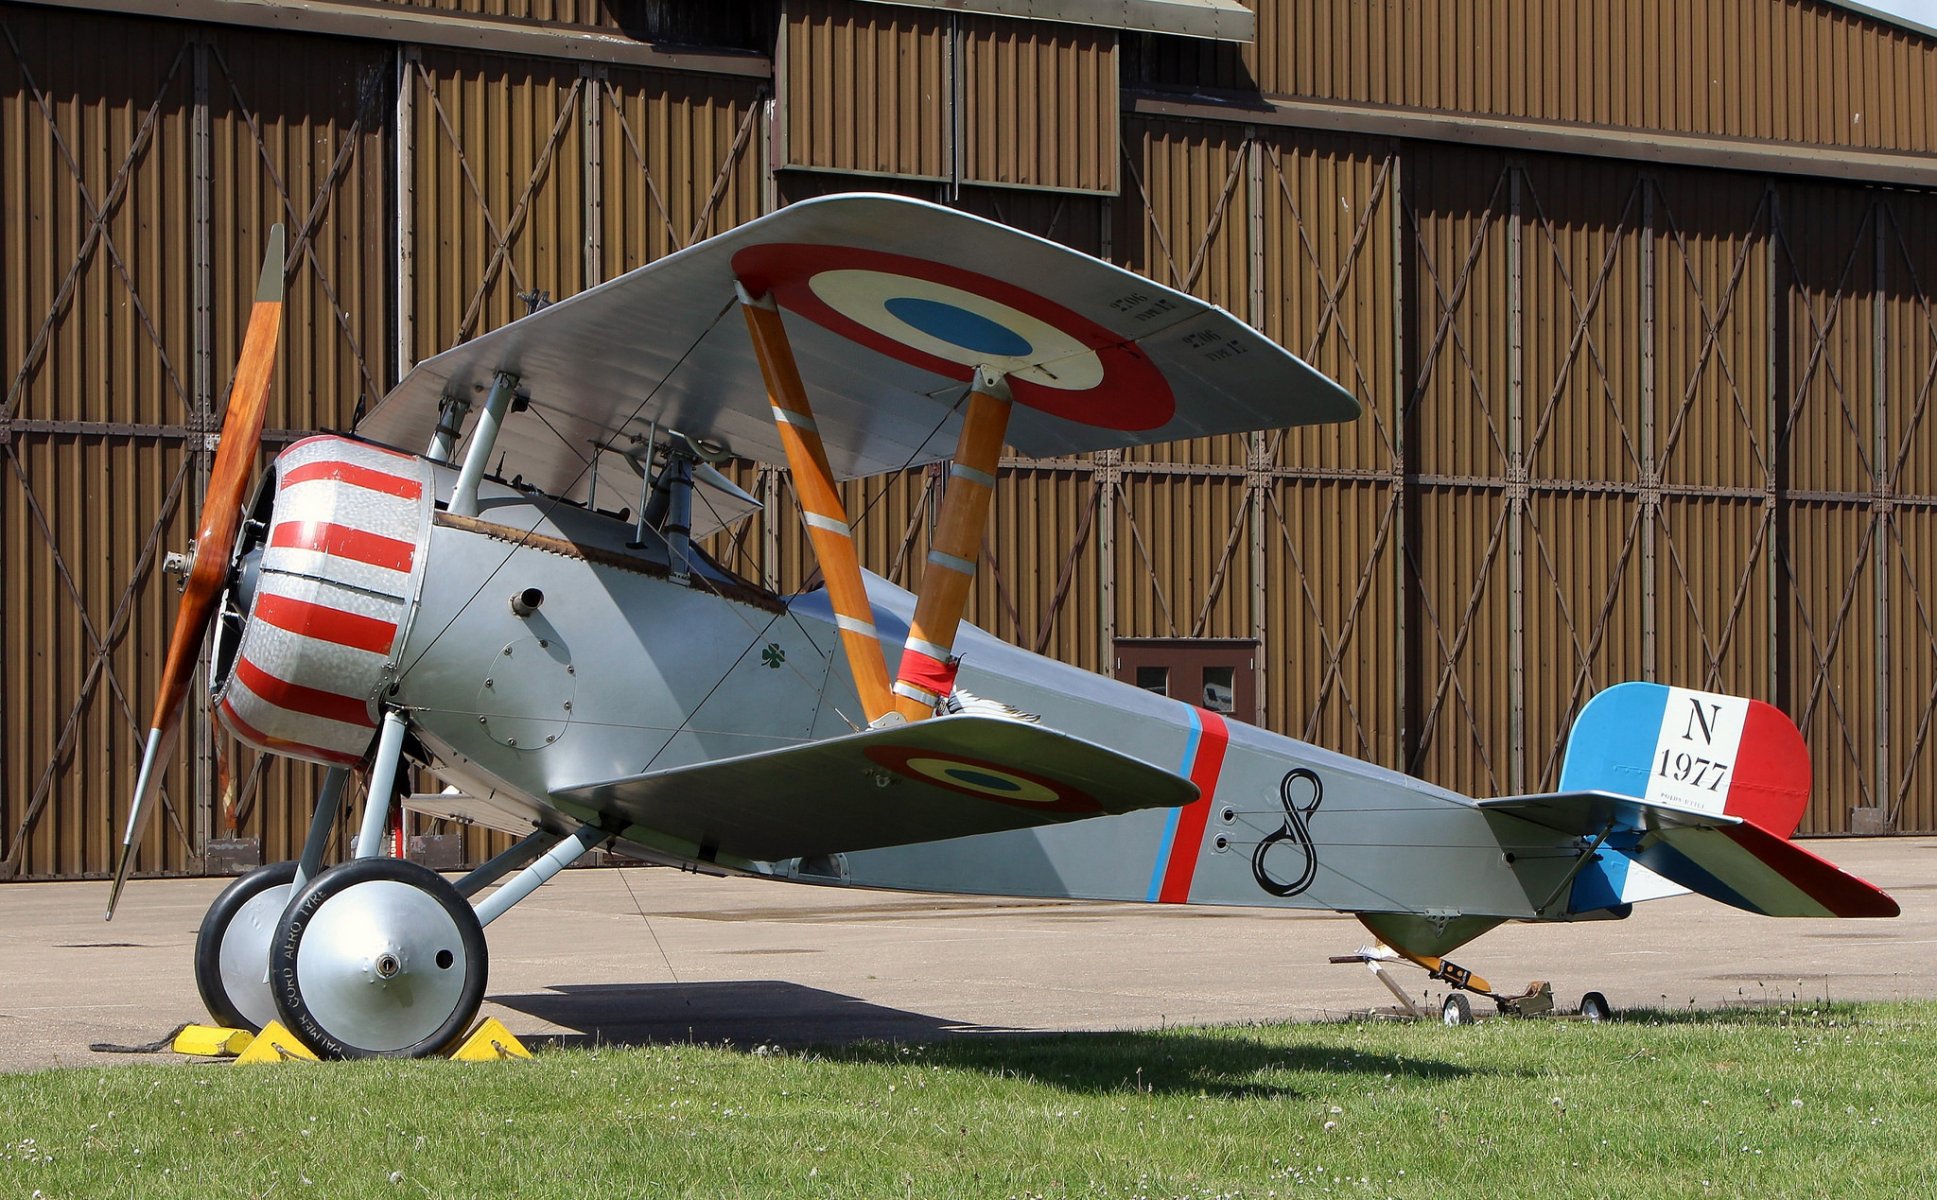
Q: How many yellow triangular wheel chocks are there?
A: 2